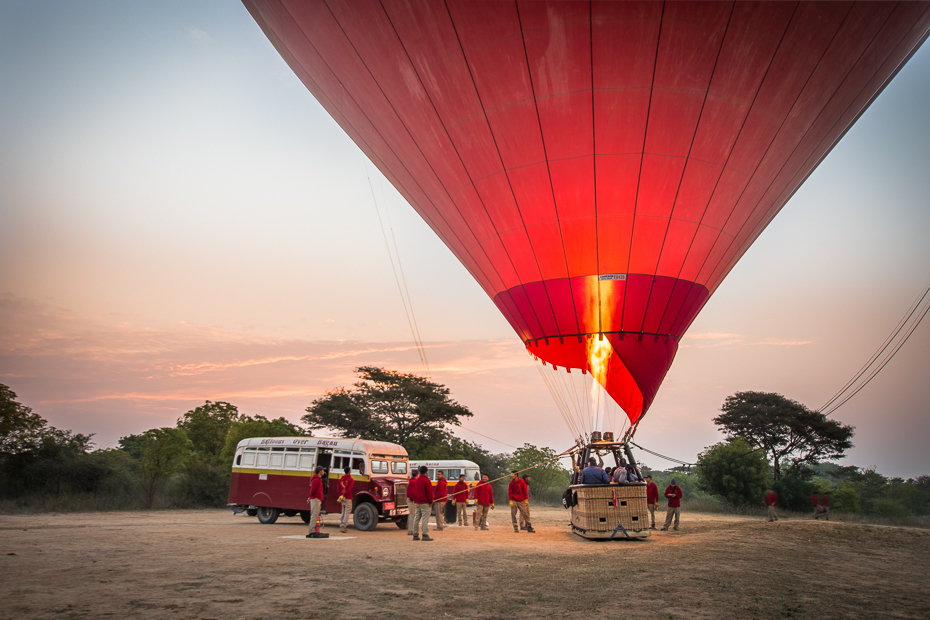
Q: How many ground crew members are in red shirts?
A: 14